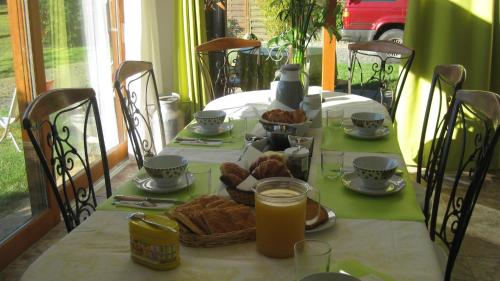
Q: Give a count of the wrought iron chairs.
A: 6